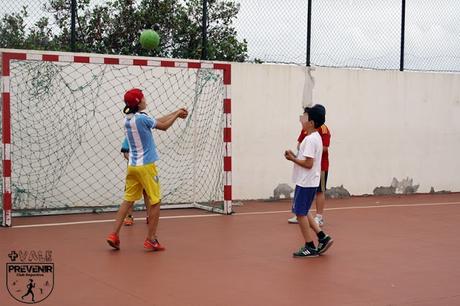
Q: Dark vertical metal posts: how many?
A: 4